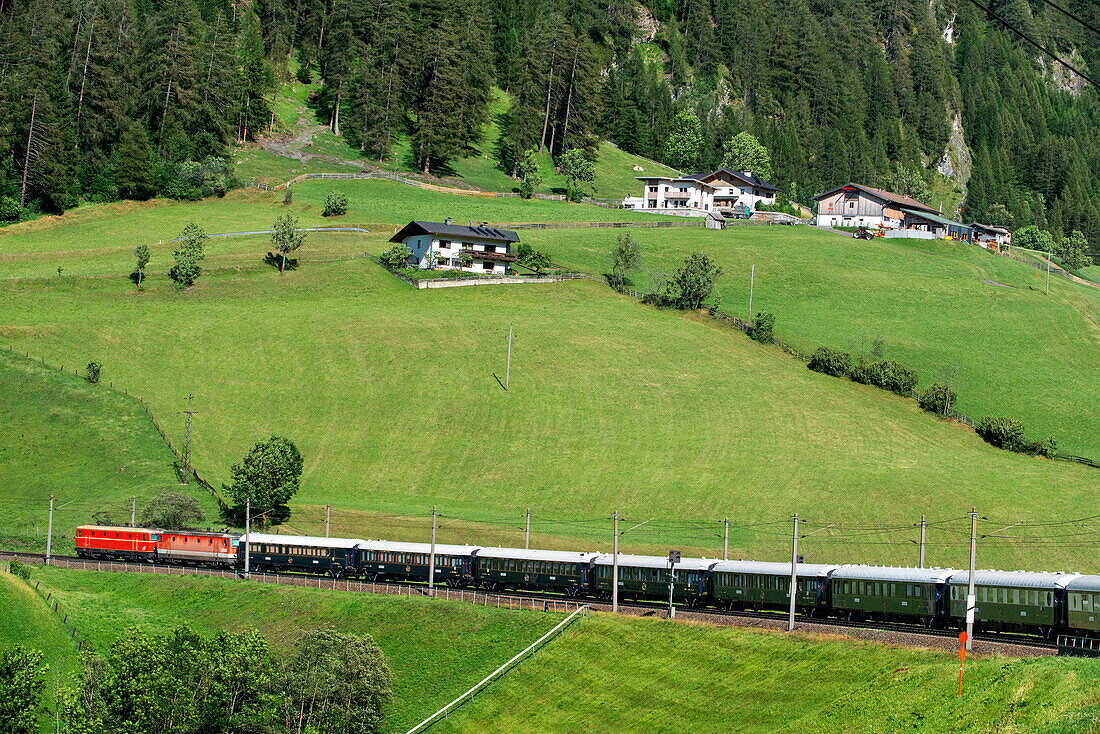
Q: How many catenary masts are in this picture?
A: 11